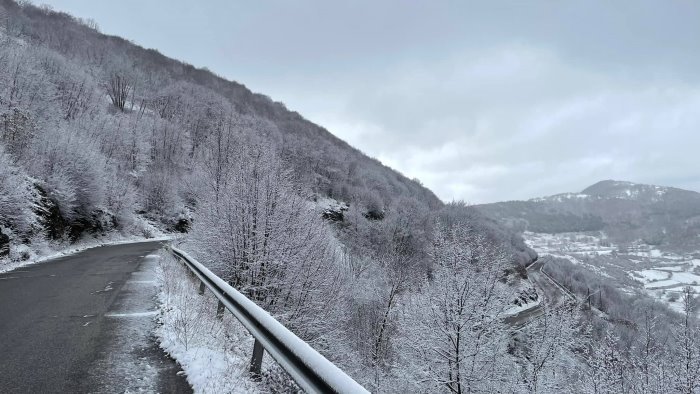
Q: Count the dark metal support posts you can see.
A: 3